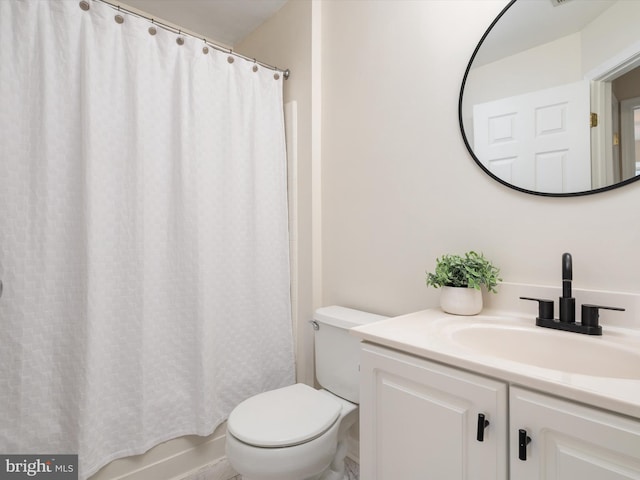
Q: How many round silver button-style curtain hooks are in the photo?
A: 8